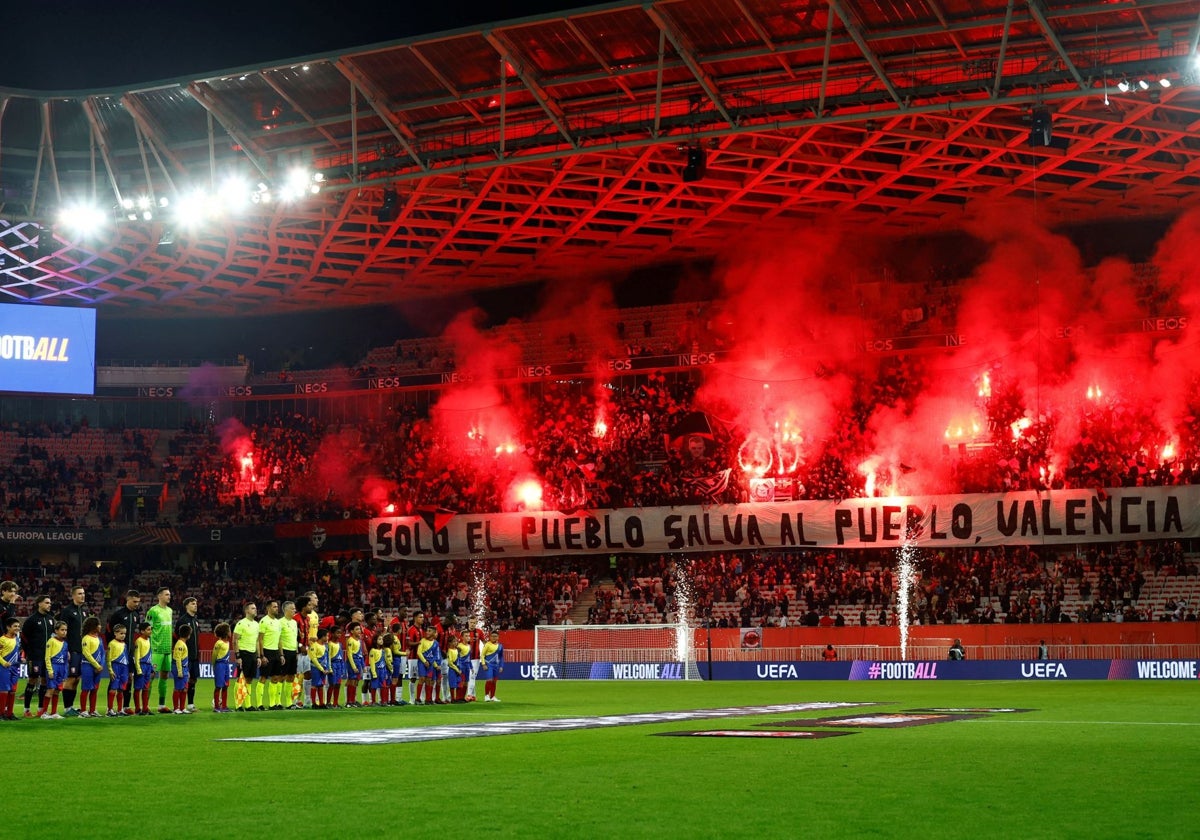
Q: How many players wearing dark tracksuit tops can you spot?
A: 5